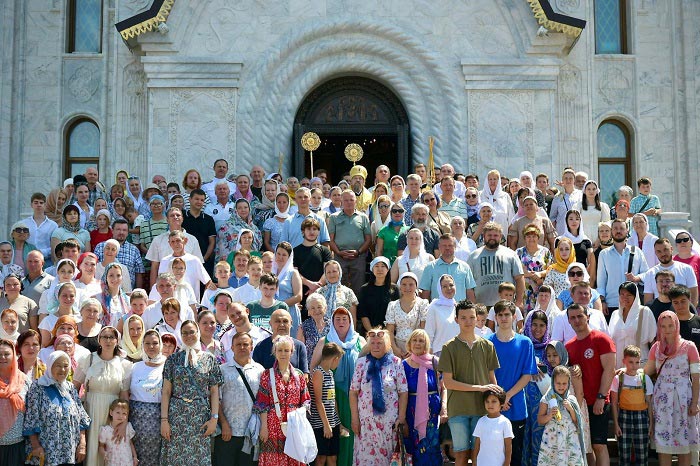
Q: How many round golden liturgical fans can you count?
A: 2